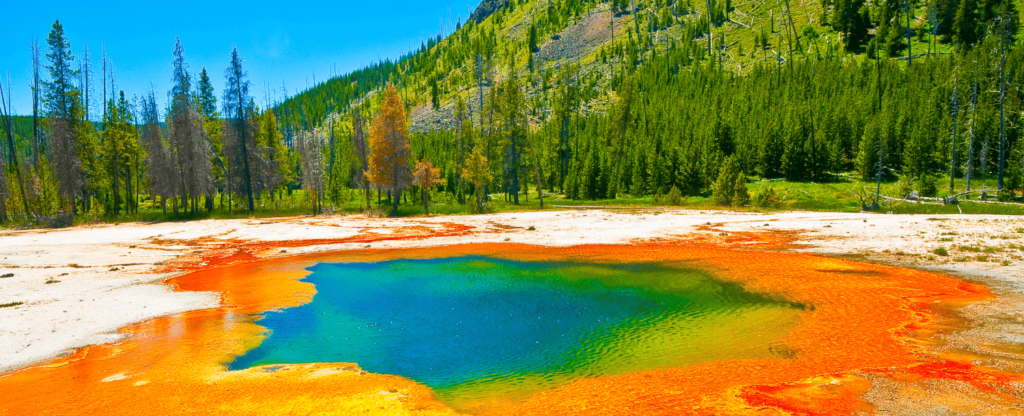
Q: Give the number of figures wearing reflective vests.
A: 0